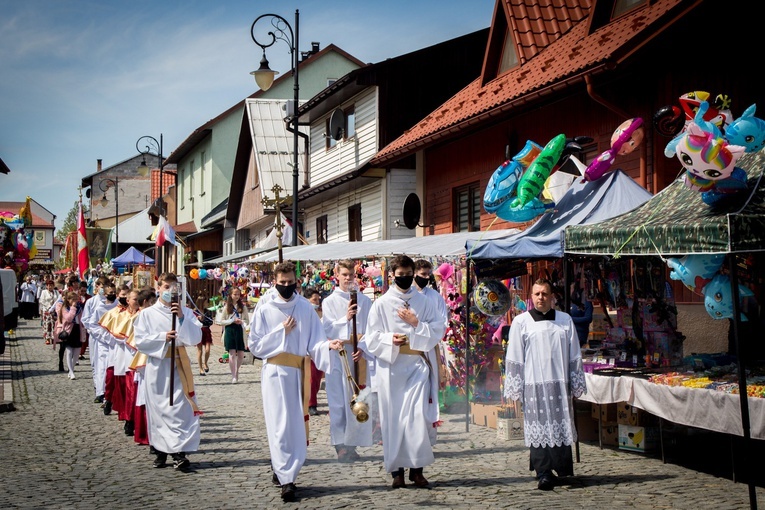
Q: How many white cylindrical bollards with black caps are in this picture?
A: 0